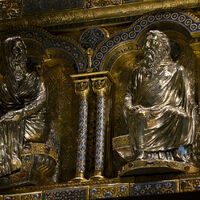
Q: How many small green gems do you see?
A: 0